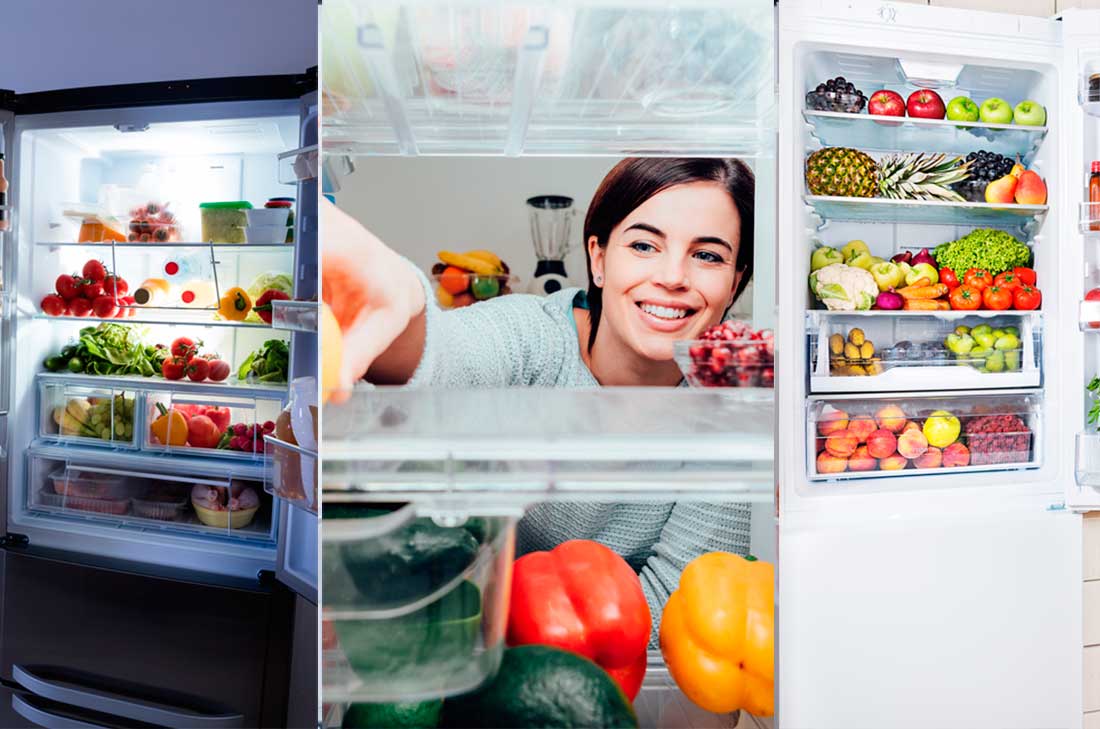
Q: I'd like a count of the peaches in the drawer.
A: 12